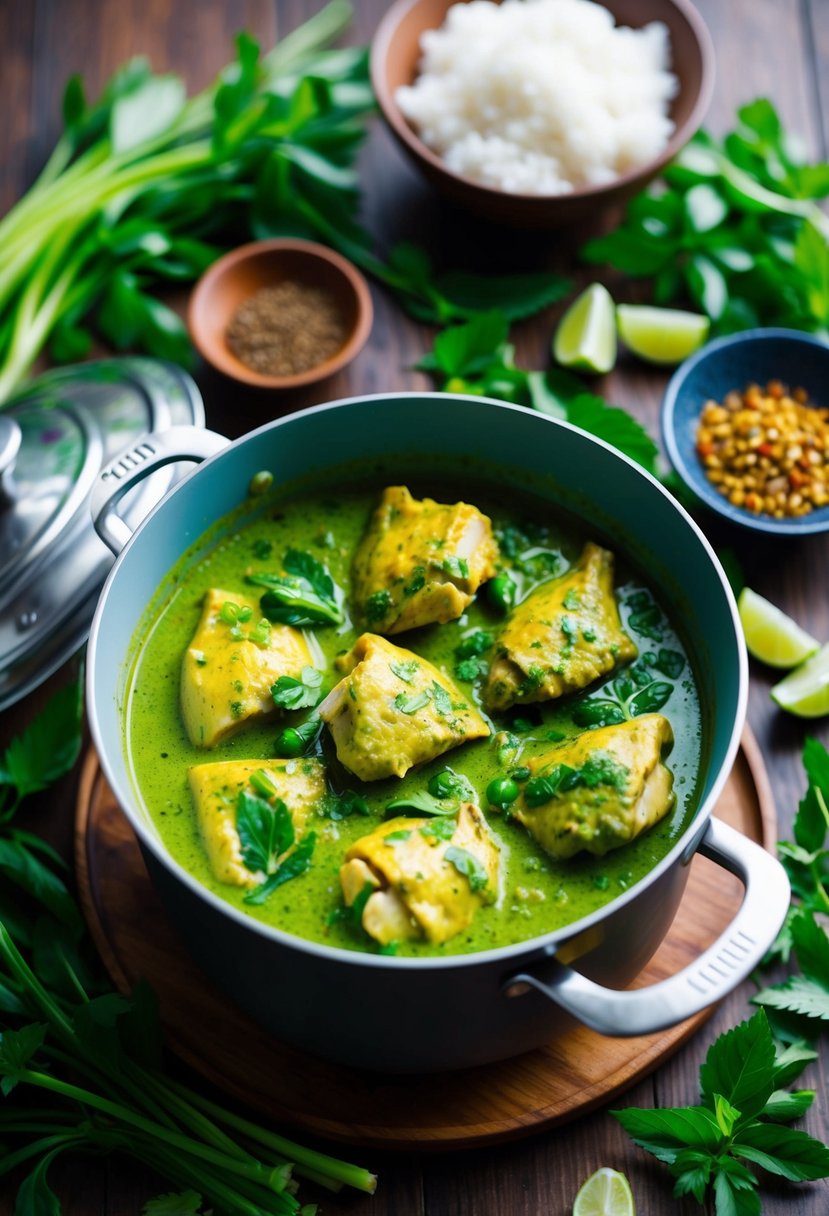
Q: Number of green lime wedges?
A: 5